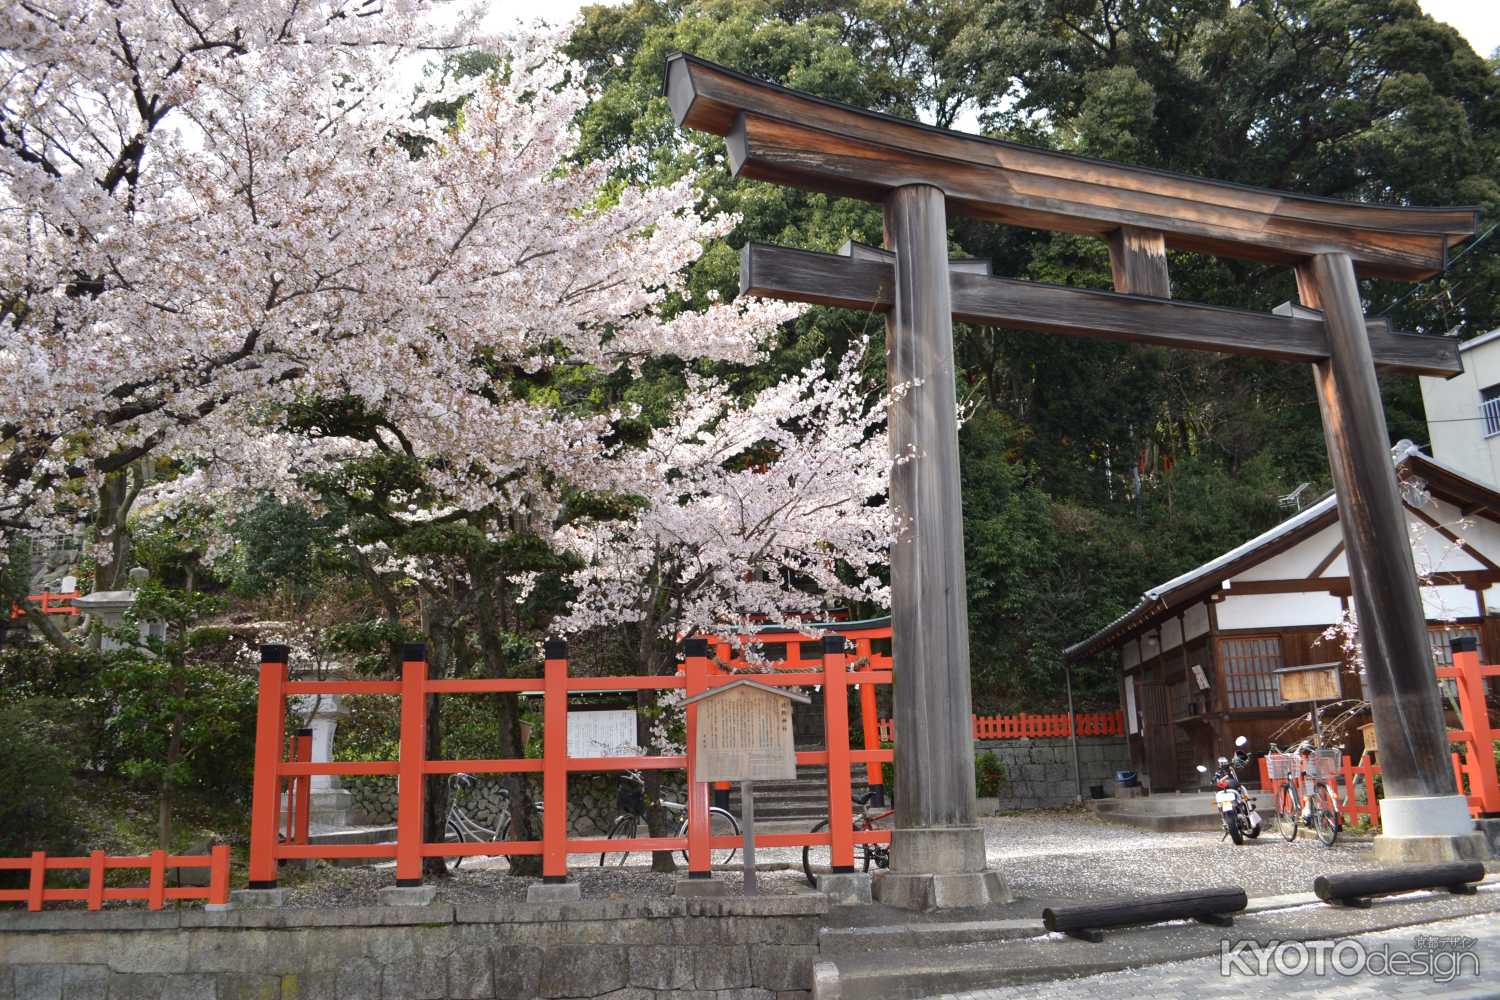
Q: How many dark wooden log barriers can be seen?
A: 2